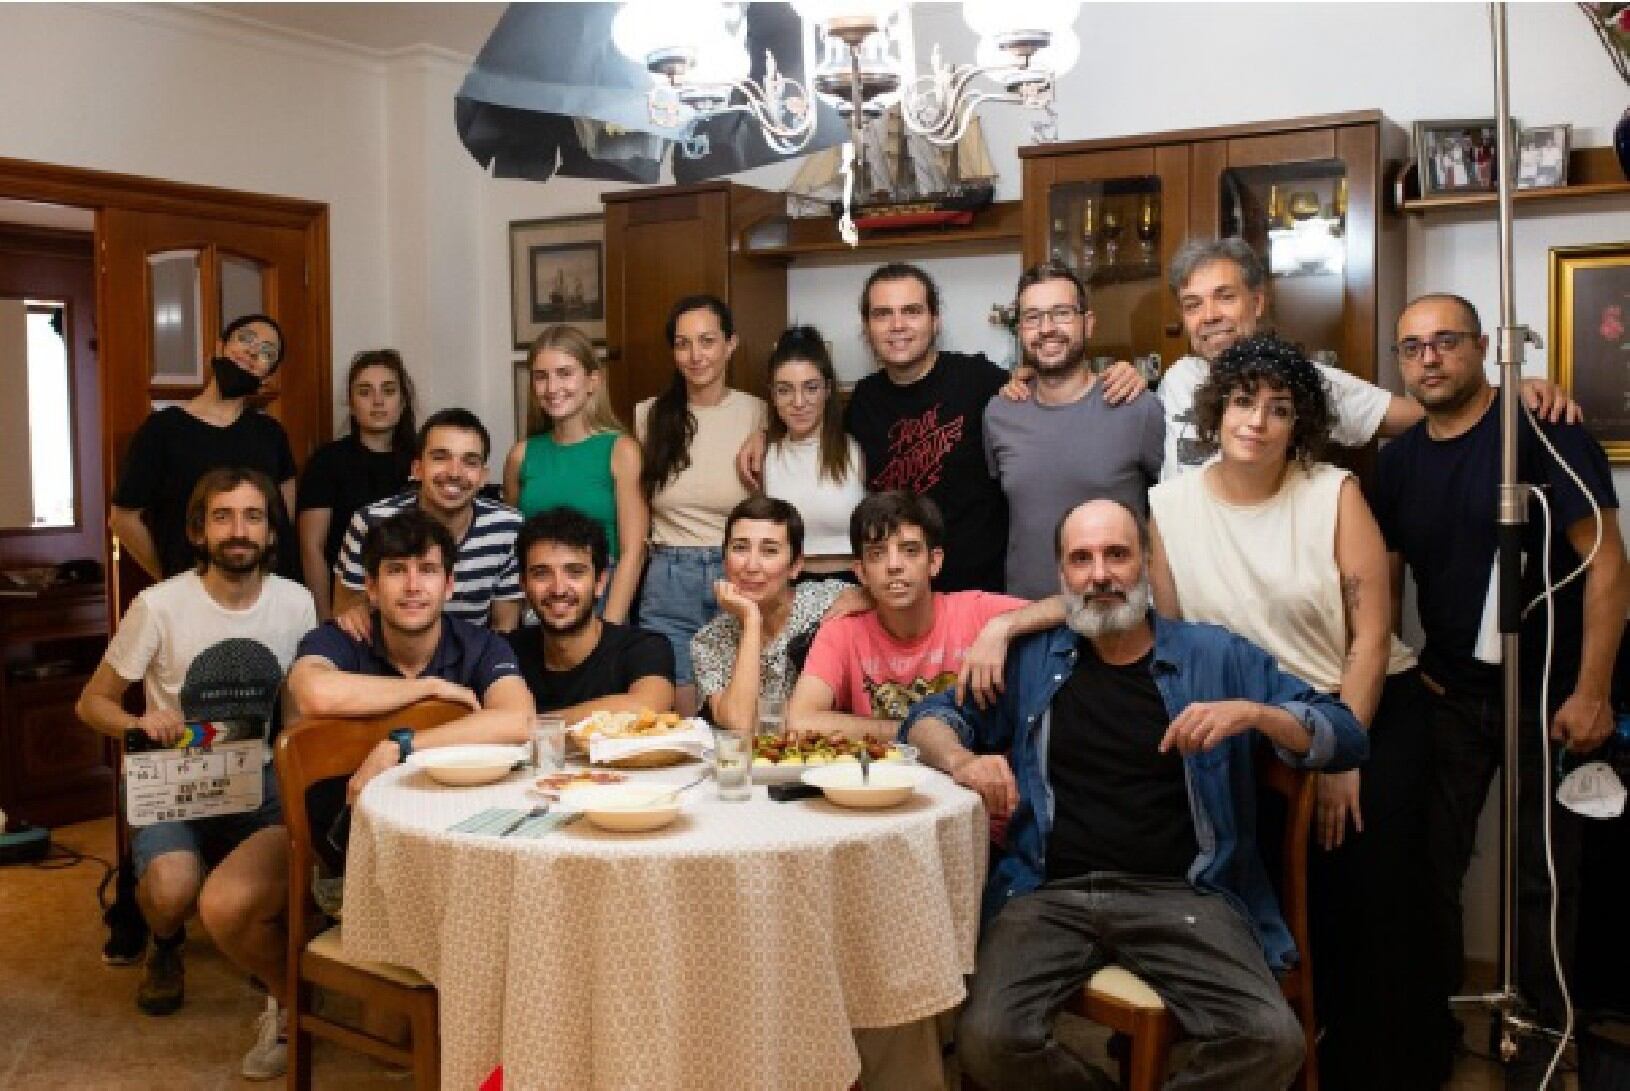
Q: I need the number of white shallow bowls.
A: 3